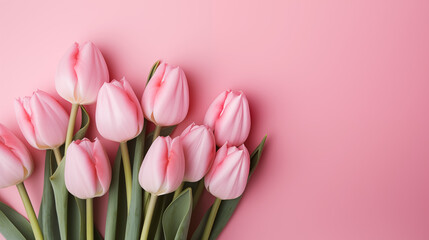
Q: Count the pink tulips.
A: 10